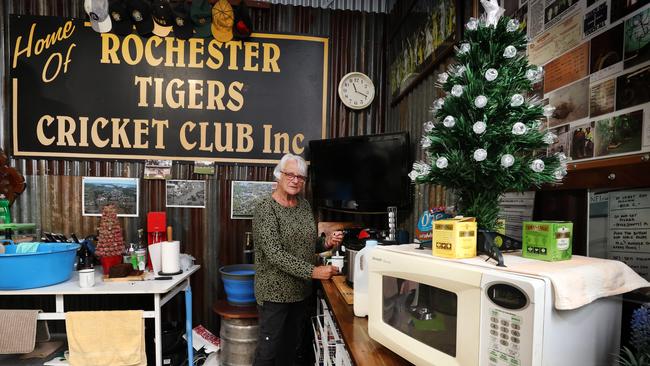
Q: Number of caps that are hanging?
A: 8